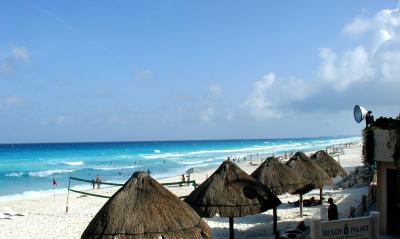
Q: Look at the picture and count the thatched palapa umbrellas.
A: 5